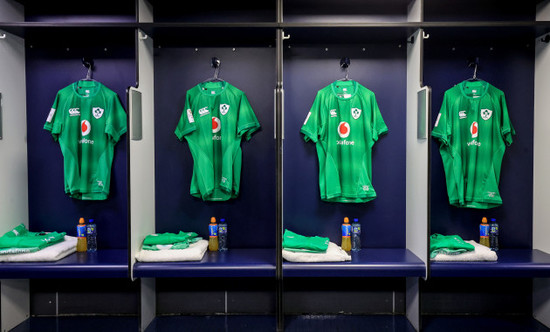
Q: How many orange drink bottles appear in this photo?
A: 4